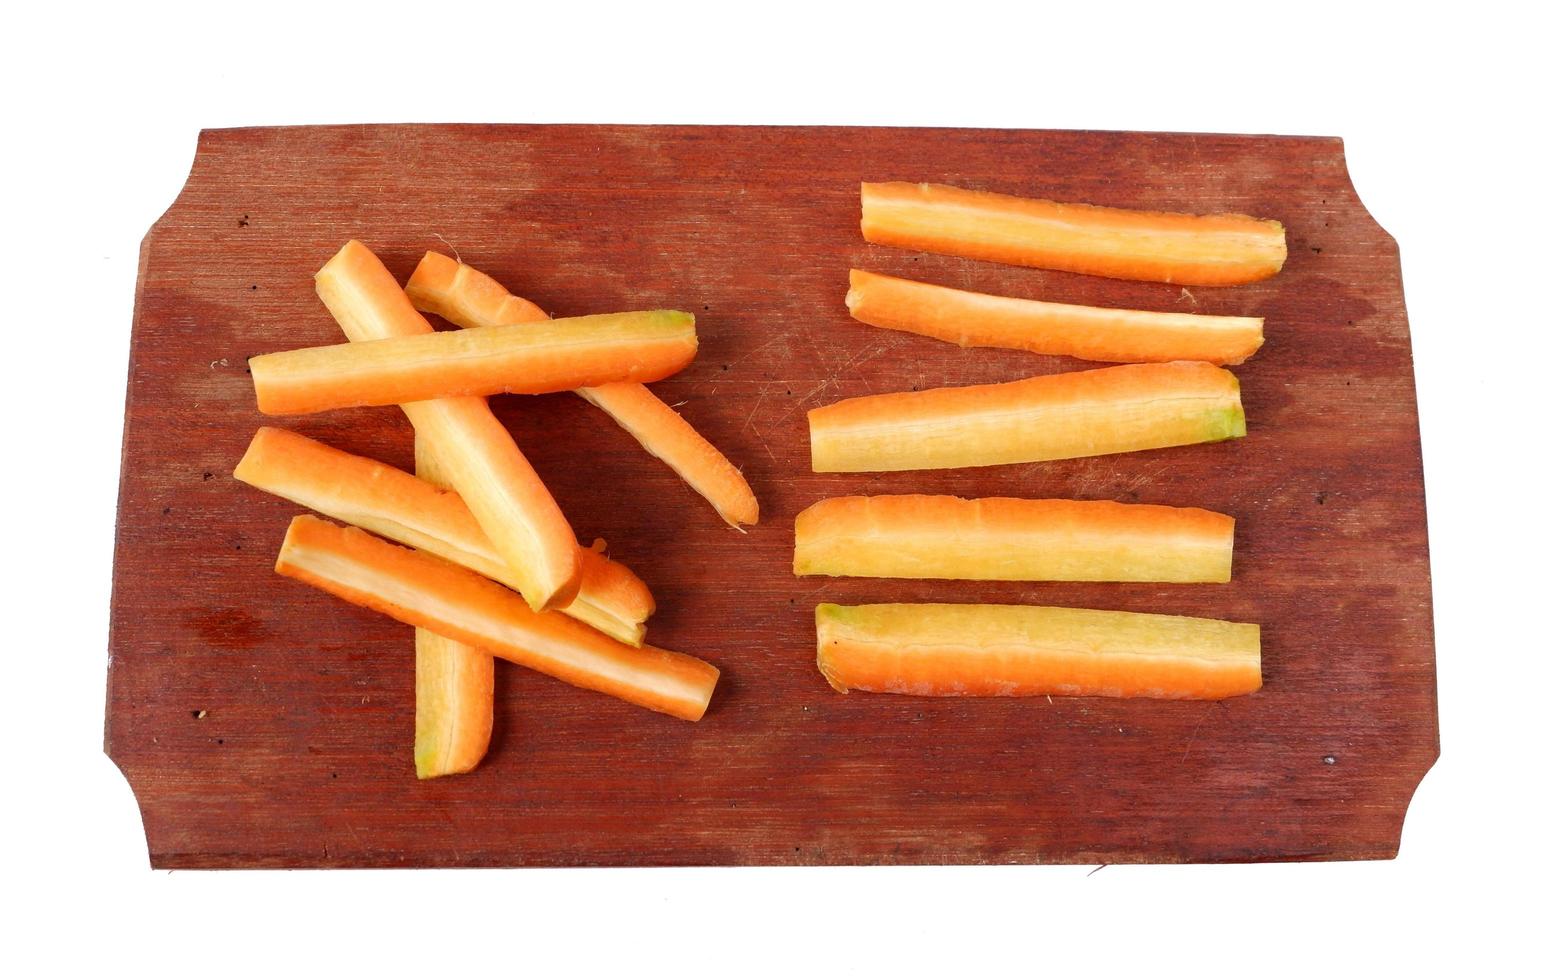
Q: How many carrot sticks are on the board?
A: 11